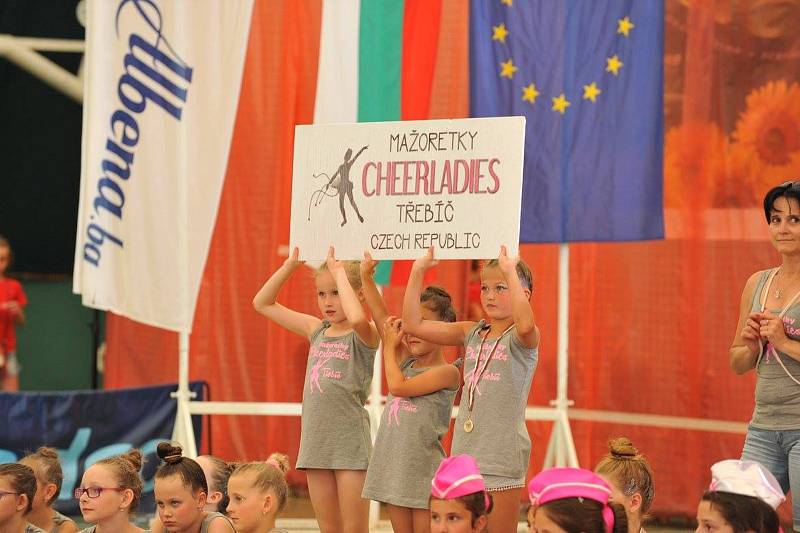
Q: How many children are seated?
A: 10